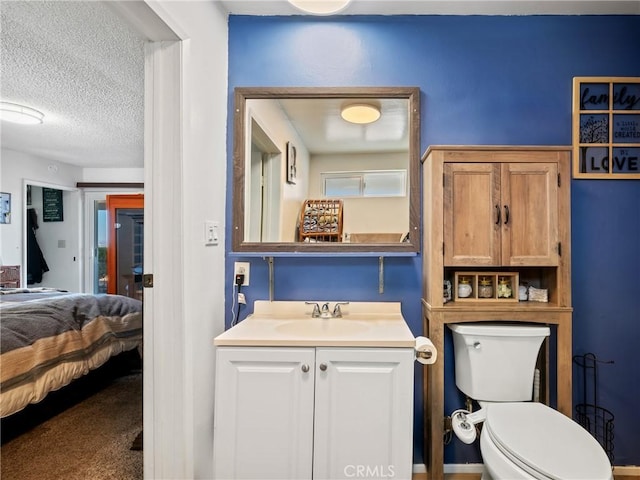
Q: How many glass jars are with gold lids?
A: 3